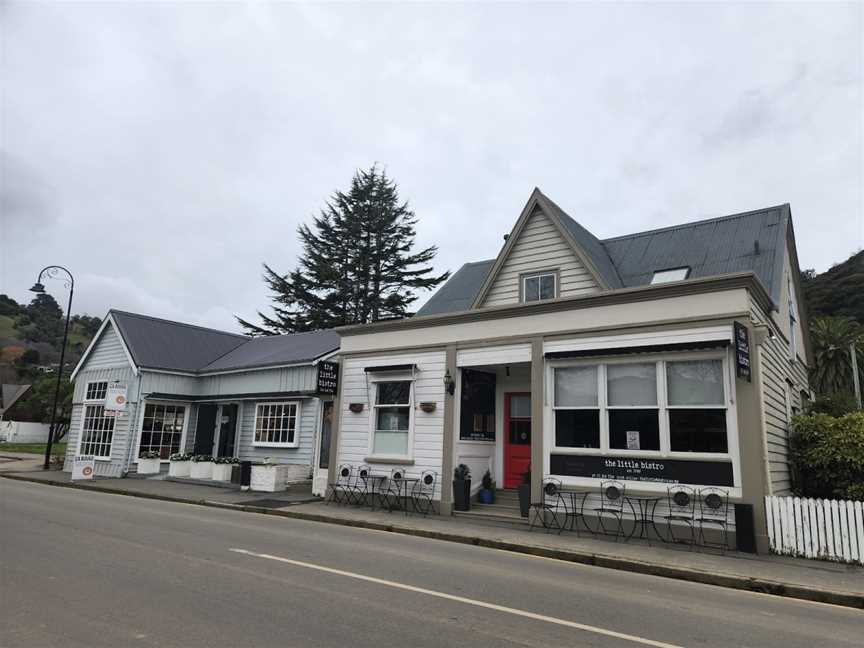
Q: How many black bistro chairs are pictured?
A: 8